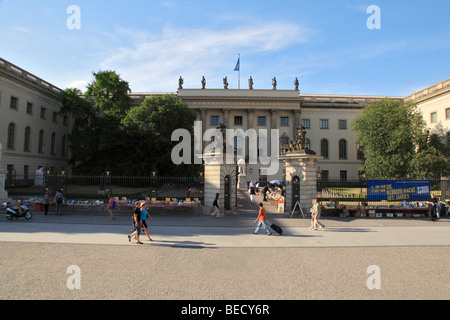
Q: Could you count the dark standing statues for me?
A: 6